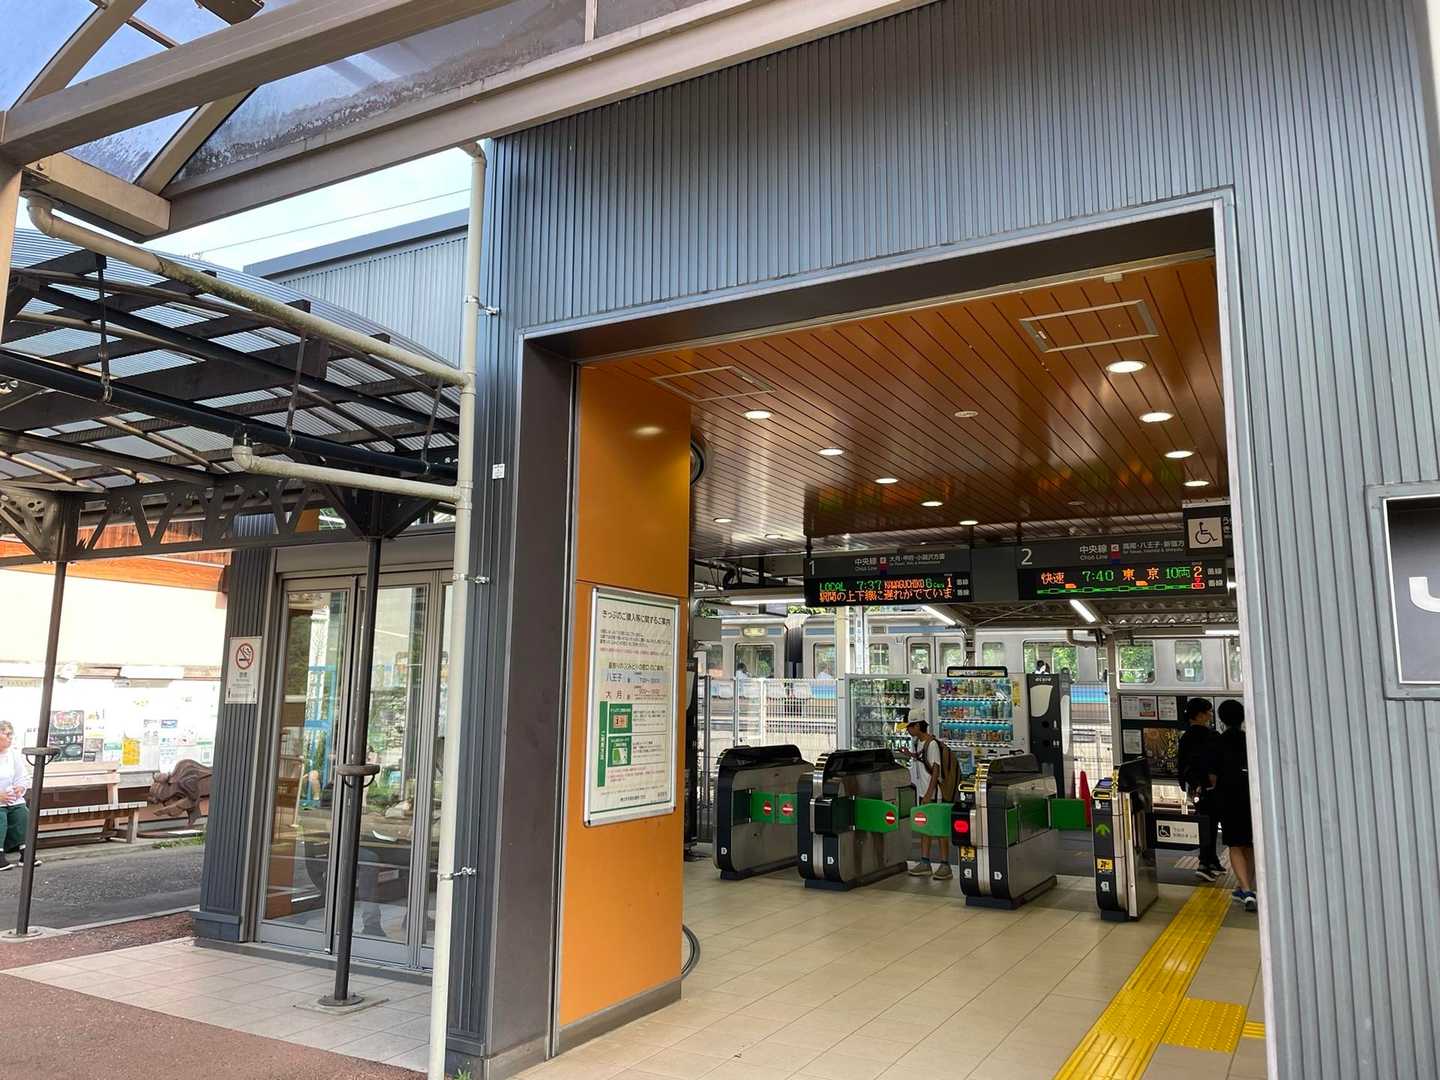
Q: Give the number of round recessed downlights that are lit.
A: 11